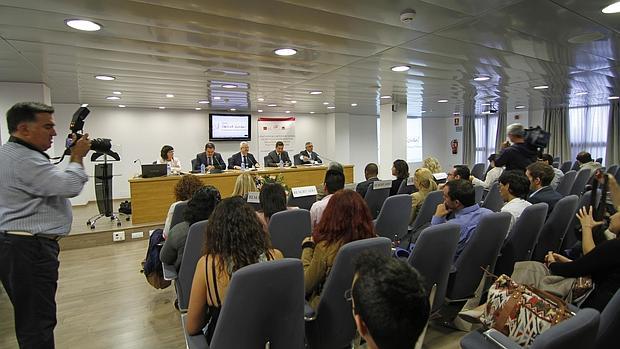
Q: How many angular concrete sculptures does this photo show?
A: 0